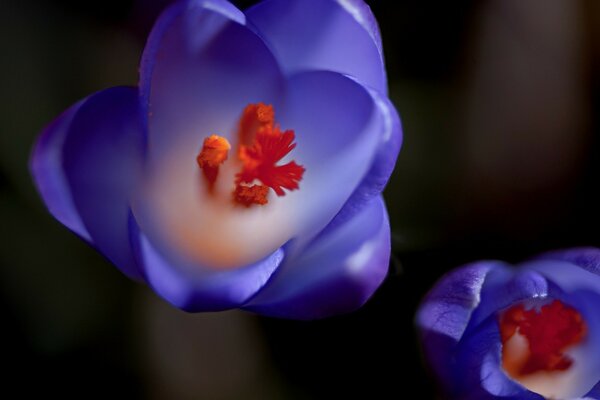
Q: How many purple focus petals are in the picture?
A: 6